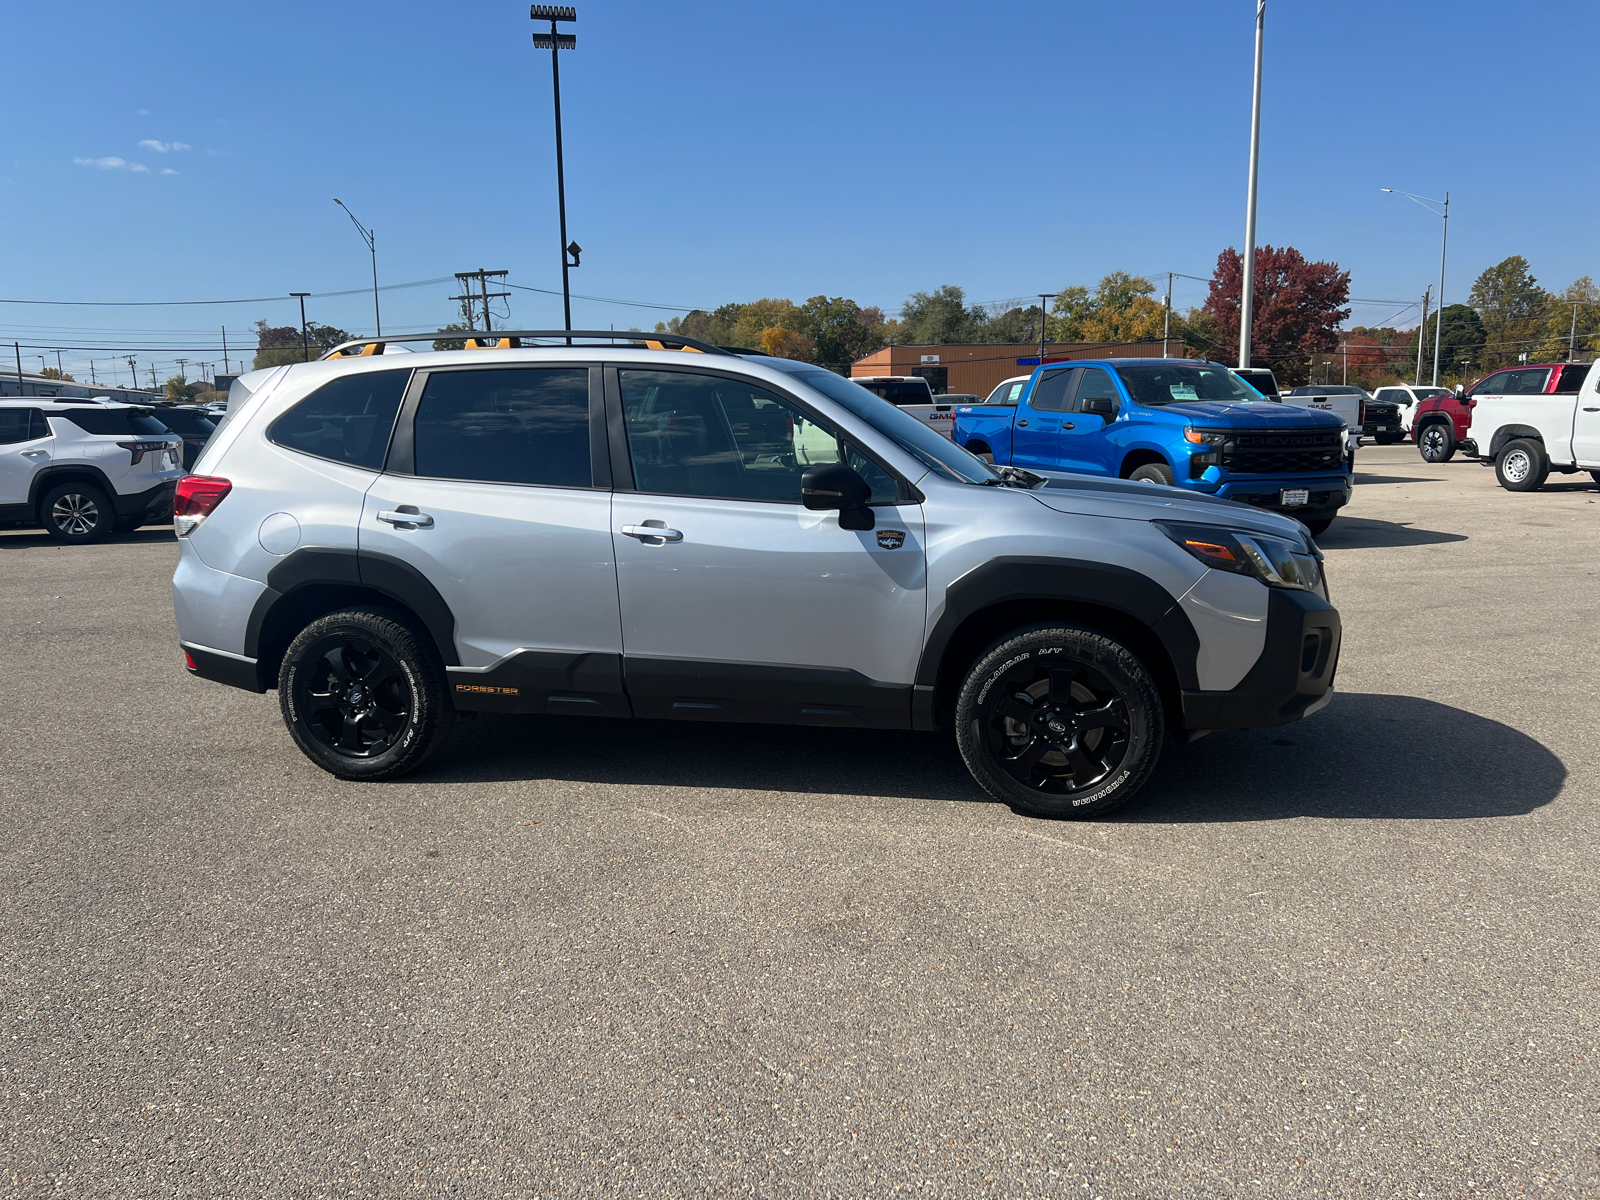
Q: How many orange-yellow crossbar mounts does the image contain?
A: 3